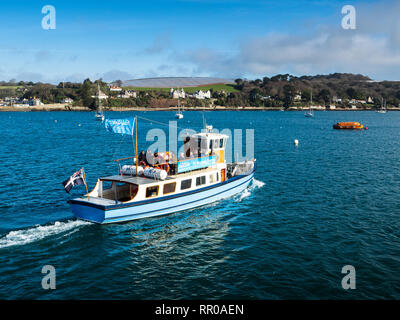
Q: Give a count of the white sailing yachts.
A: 4